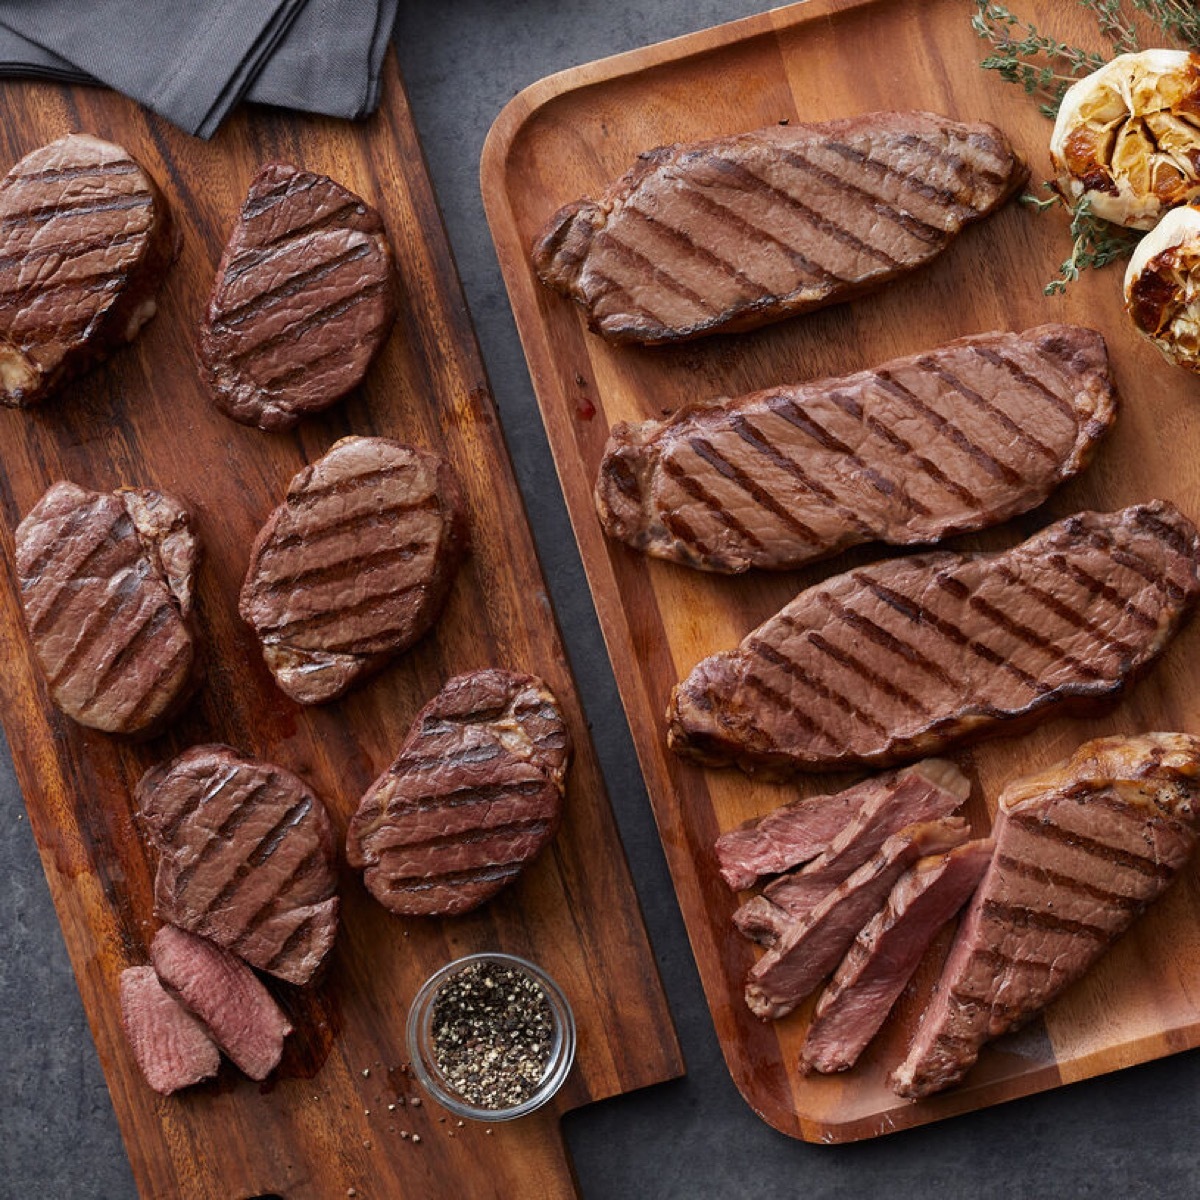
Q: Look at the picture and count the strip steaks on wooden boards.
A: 4